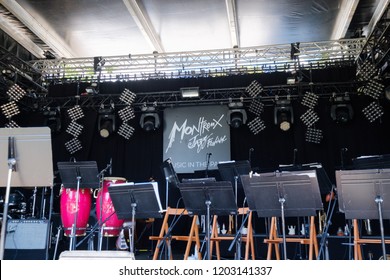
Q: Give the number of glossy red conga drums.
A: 2